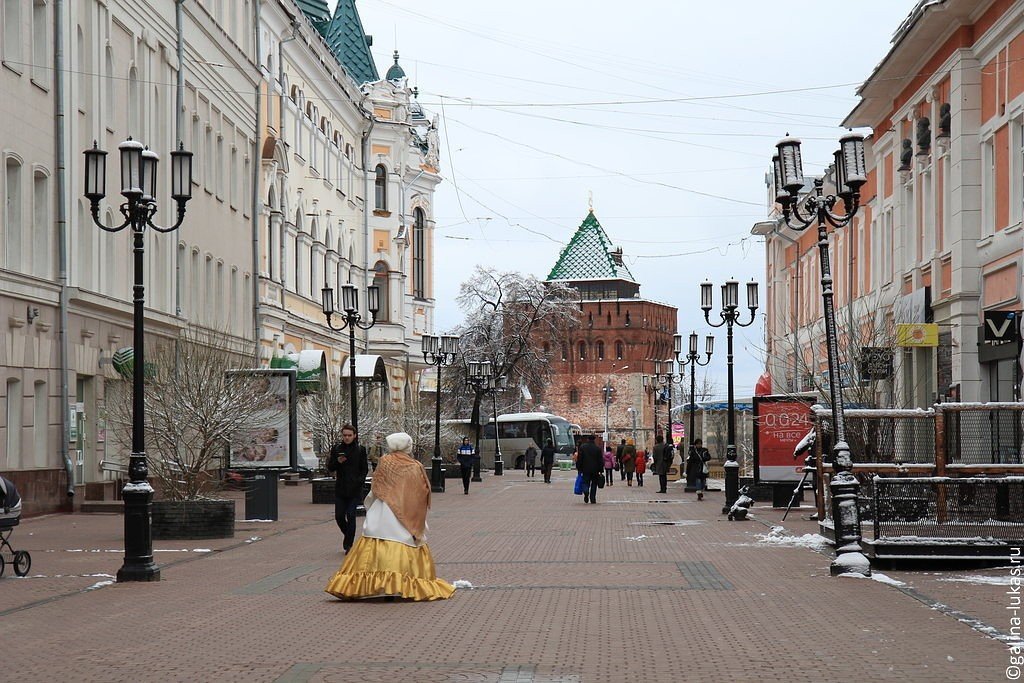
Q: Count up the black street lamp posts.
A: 10